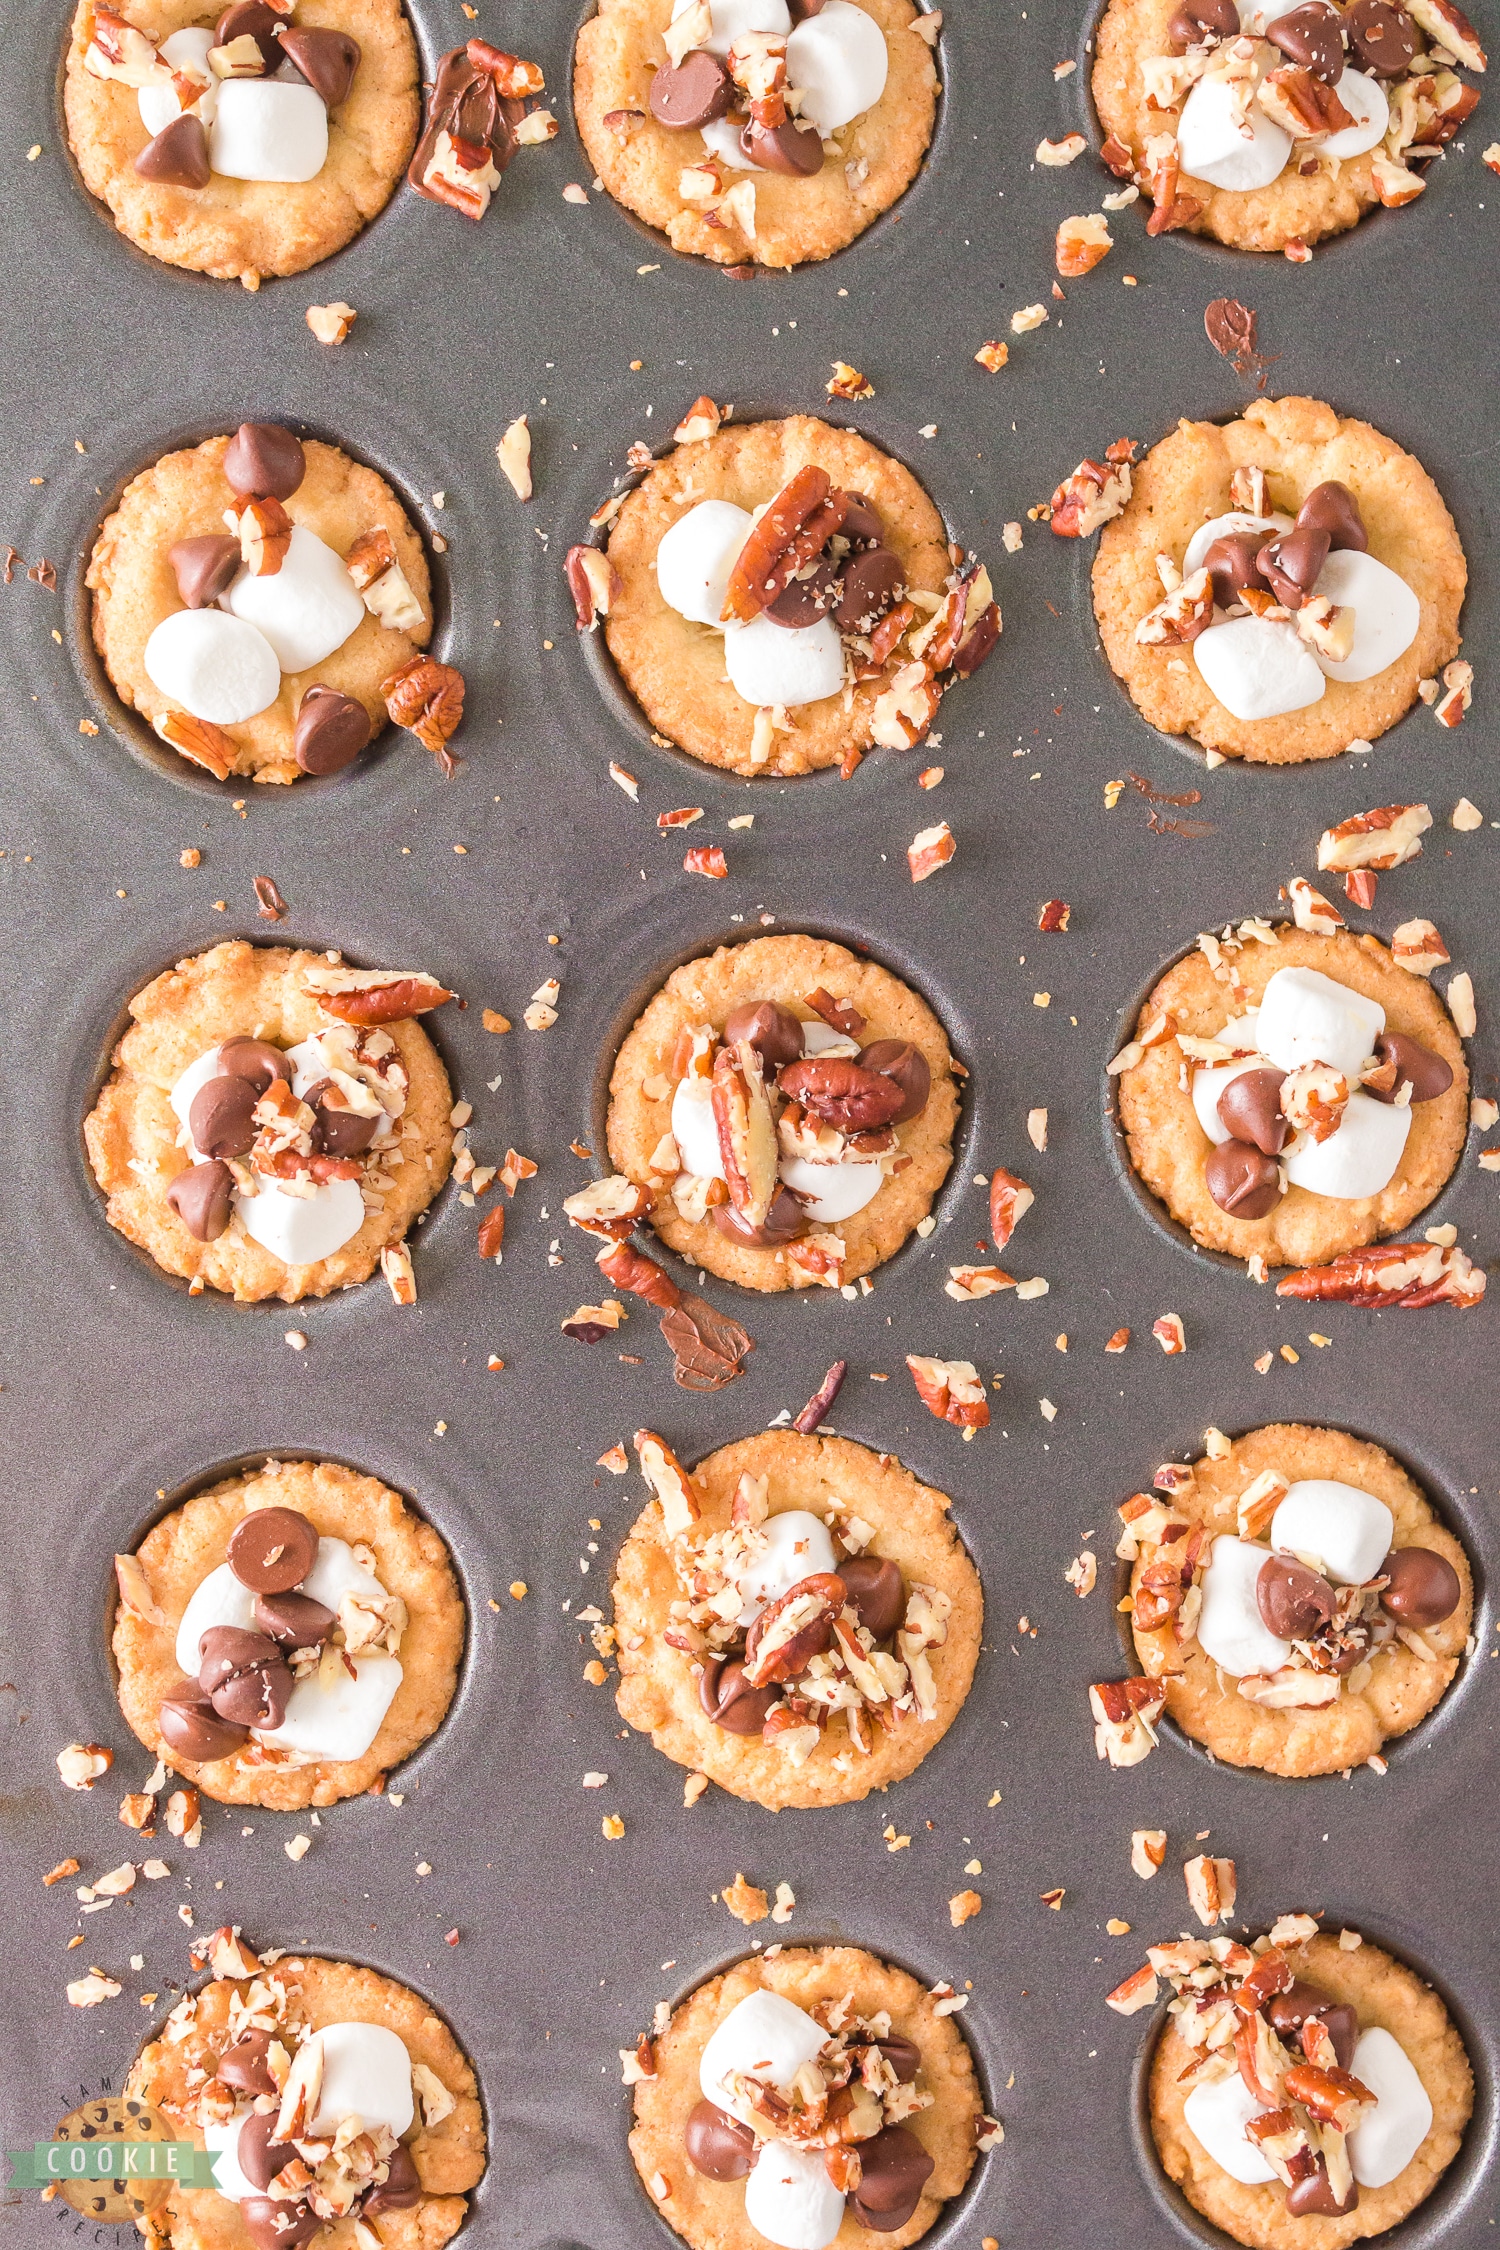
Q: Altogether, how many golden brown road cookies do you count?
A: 15